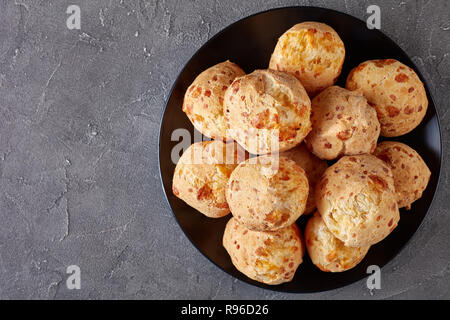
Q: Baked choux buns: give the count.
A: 12